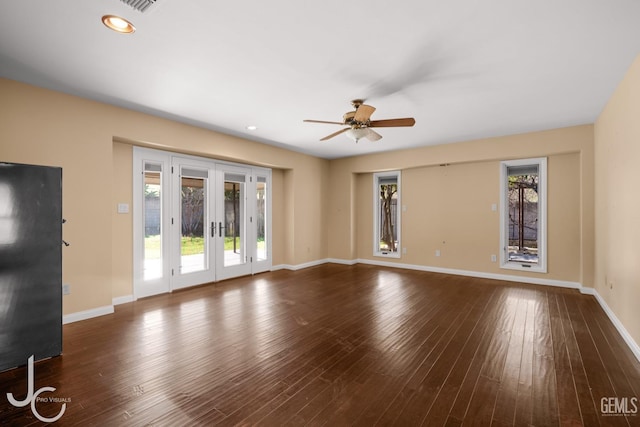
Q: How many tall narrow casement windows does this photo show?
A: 2